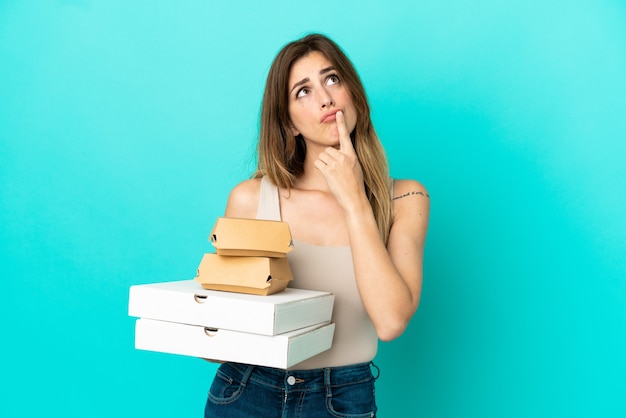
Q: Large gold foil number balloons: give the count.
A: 0